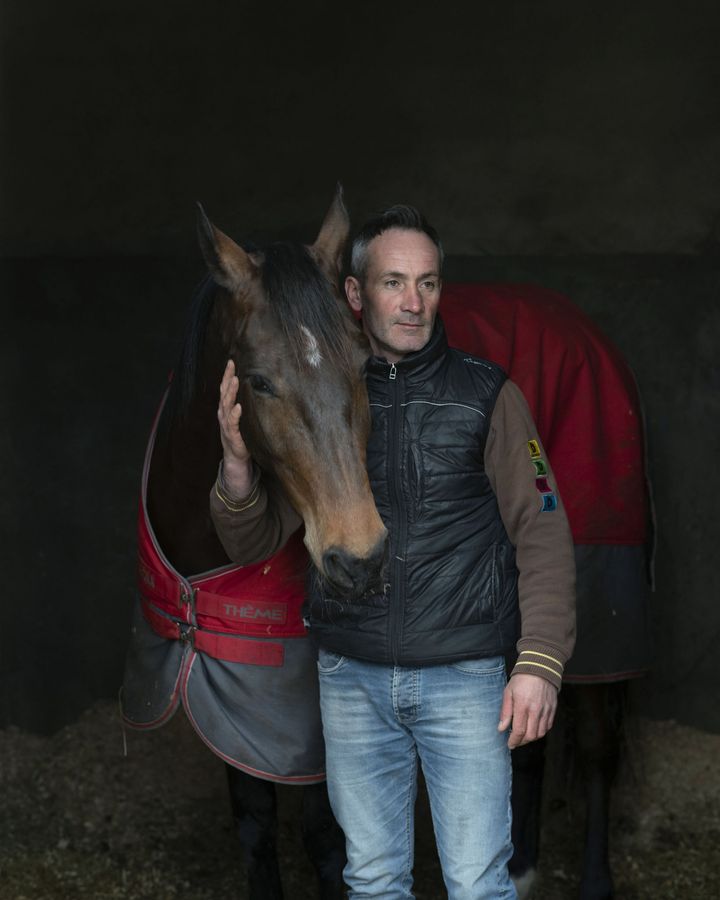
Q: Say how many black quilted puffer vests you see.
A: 1